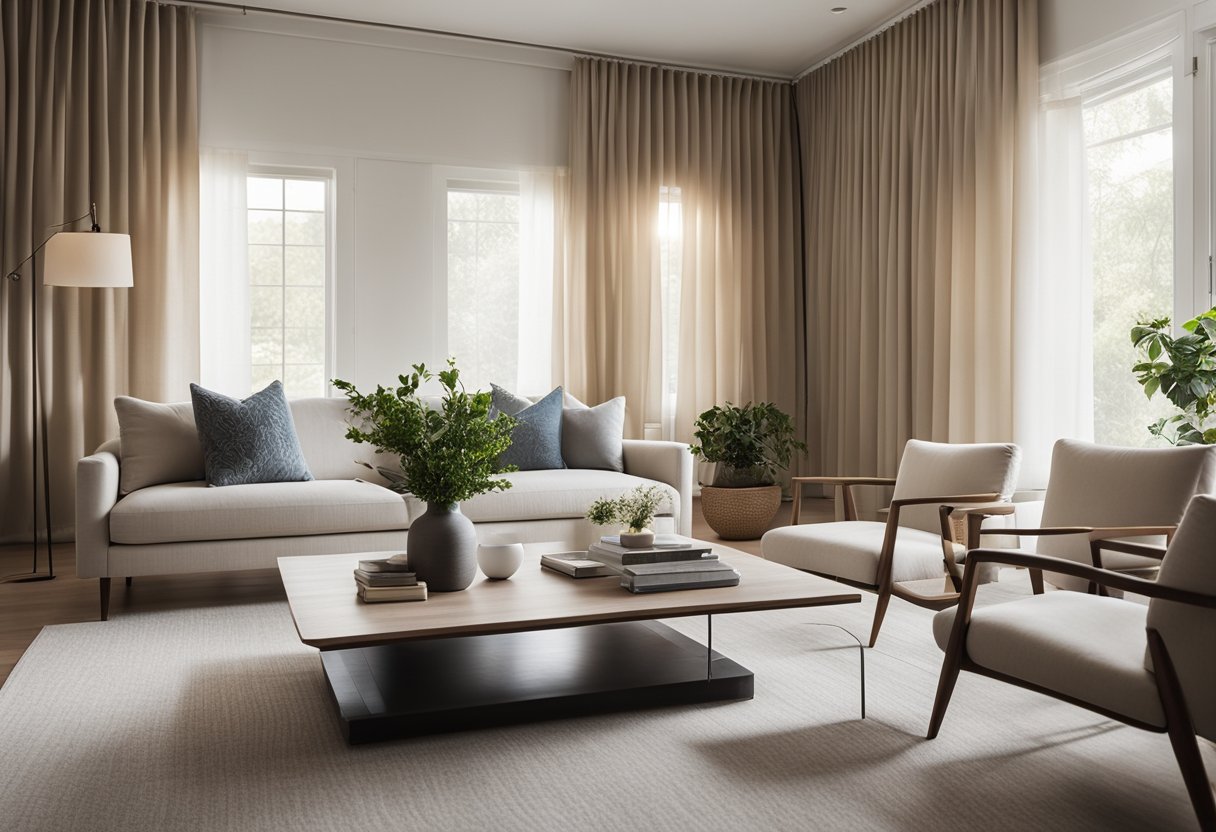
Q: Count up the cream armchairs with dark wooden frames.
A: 3